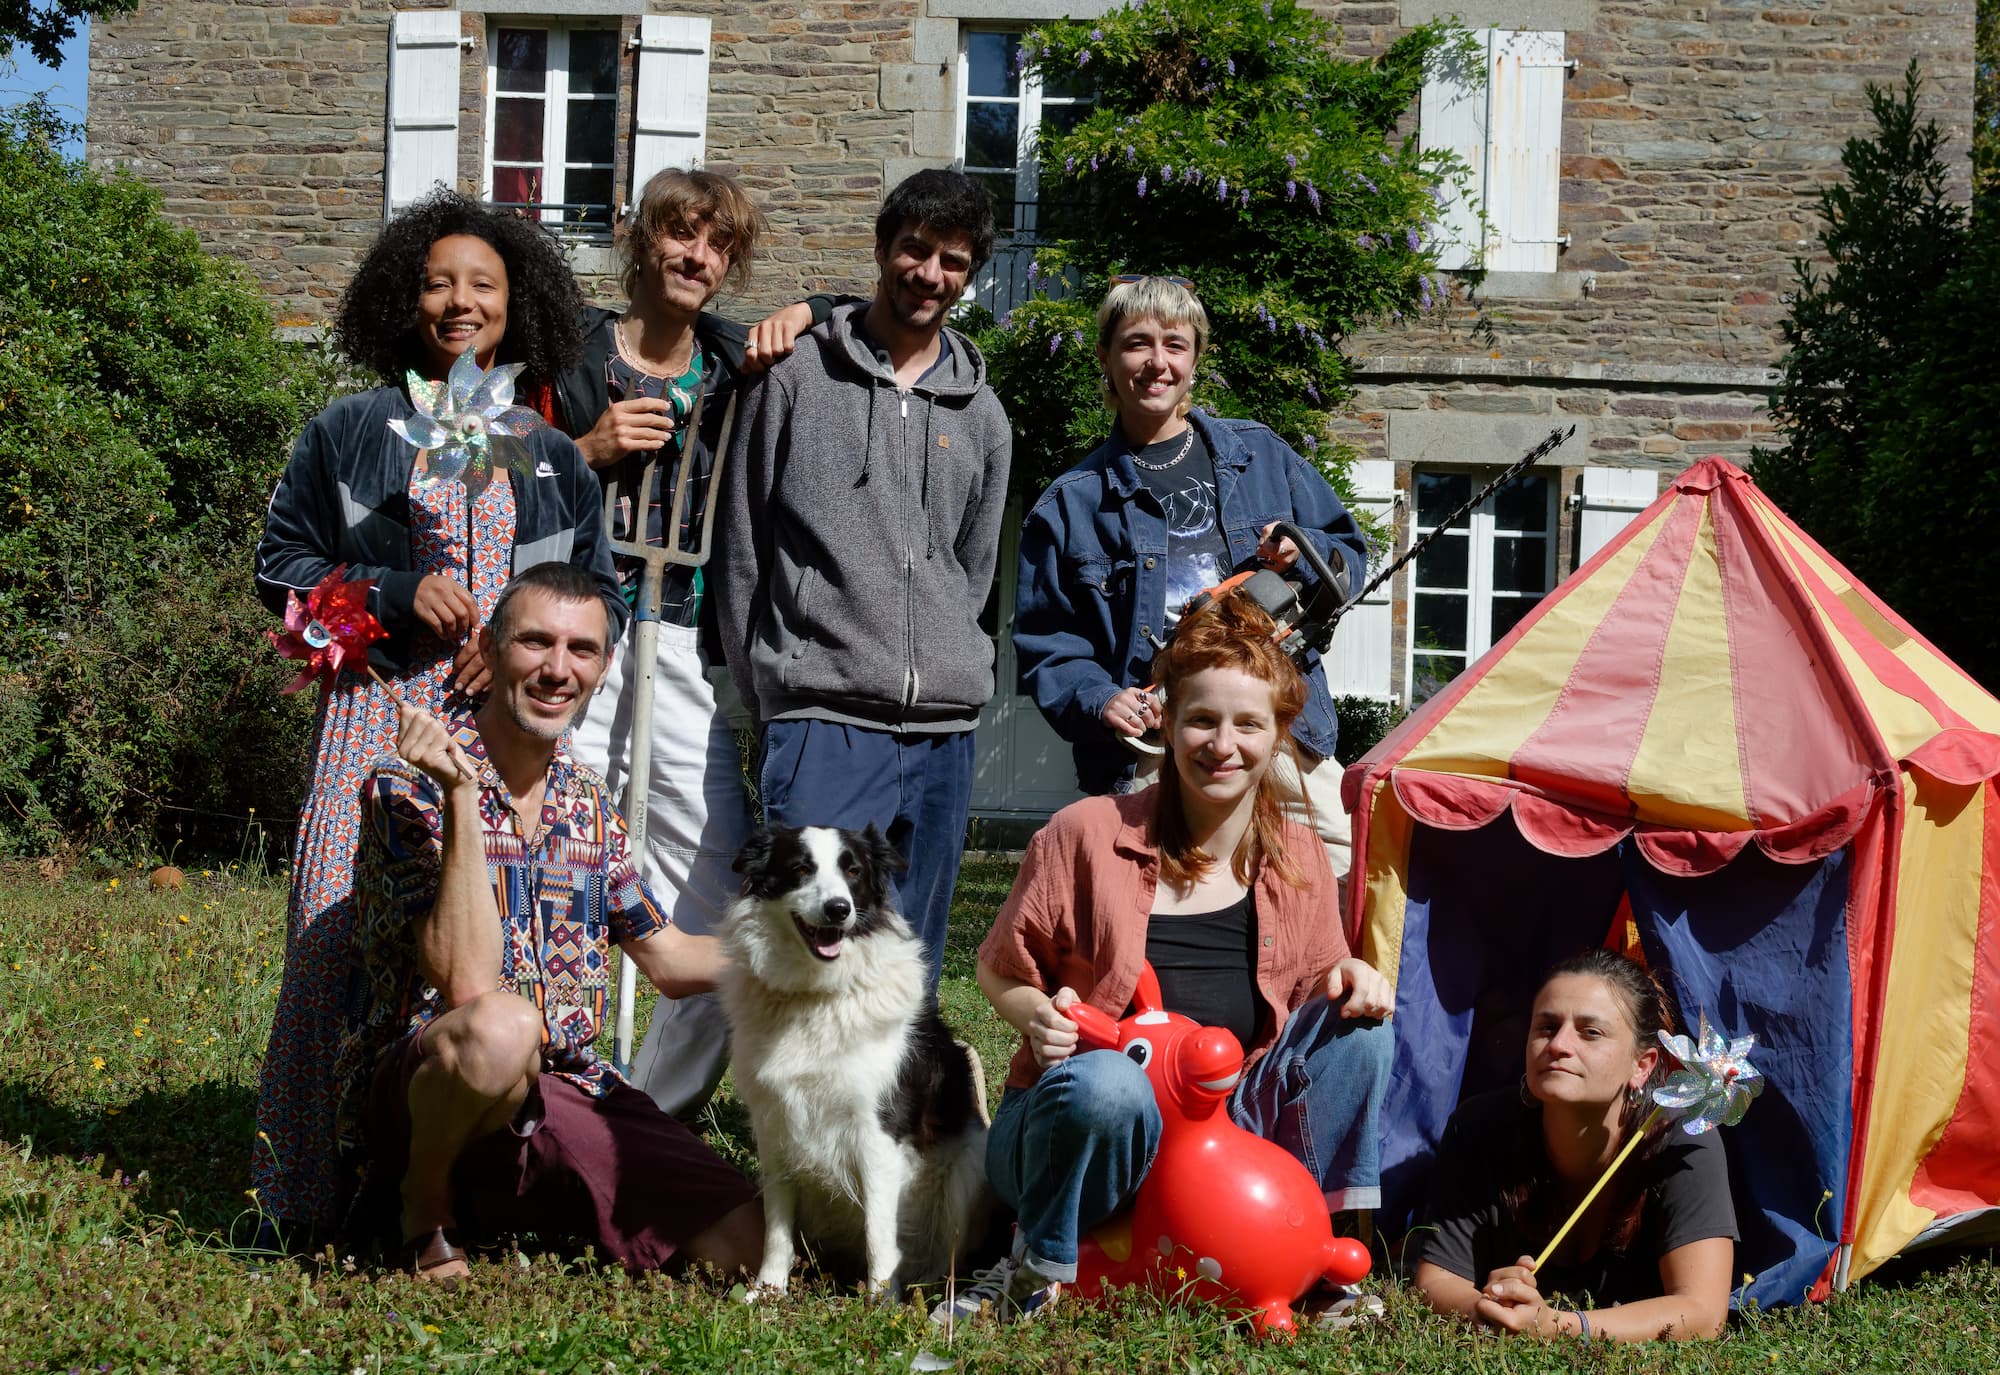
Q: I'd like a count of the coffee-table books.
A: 0